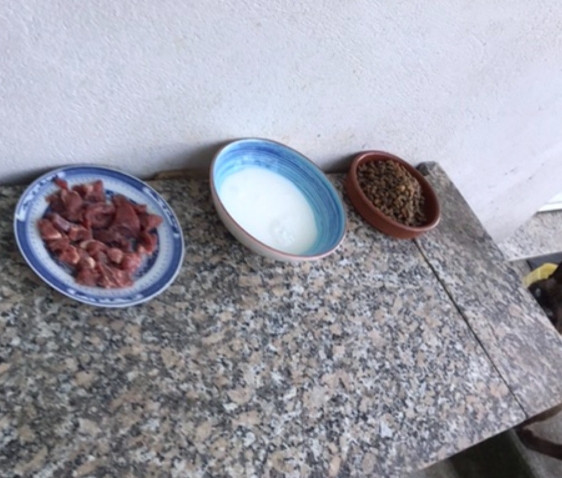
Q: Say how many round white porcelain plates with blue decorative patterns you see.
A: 1